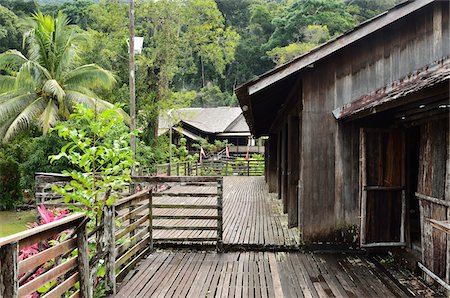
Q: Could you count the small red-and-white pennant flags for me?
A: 3